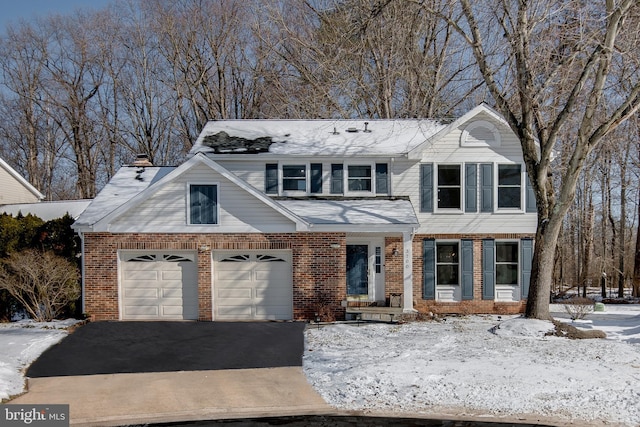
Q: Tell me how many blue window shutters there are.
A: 12